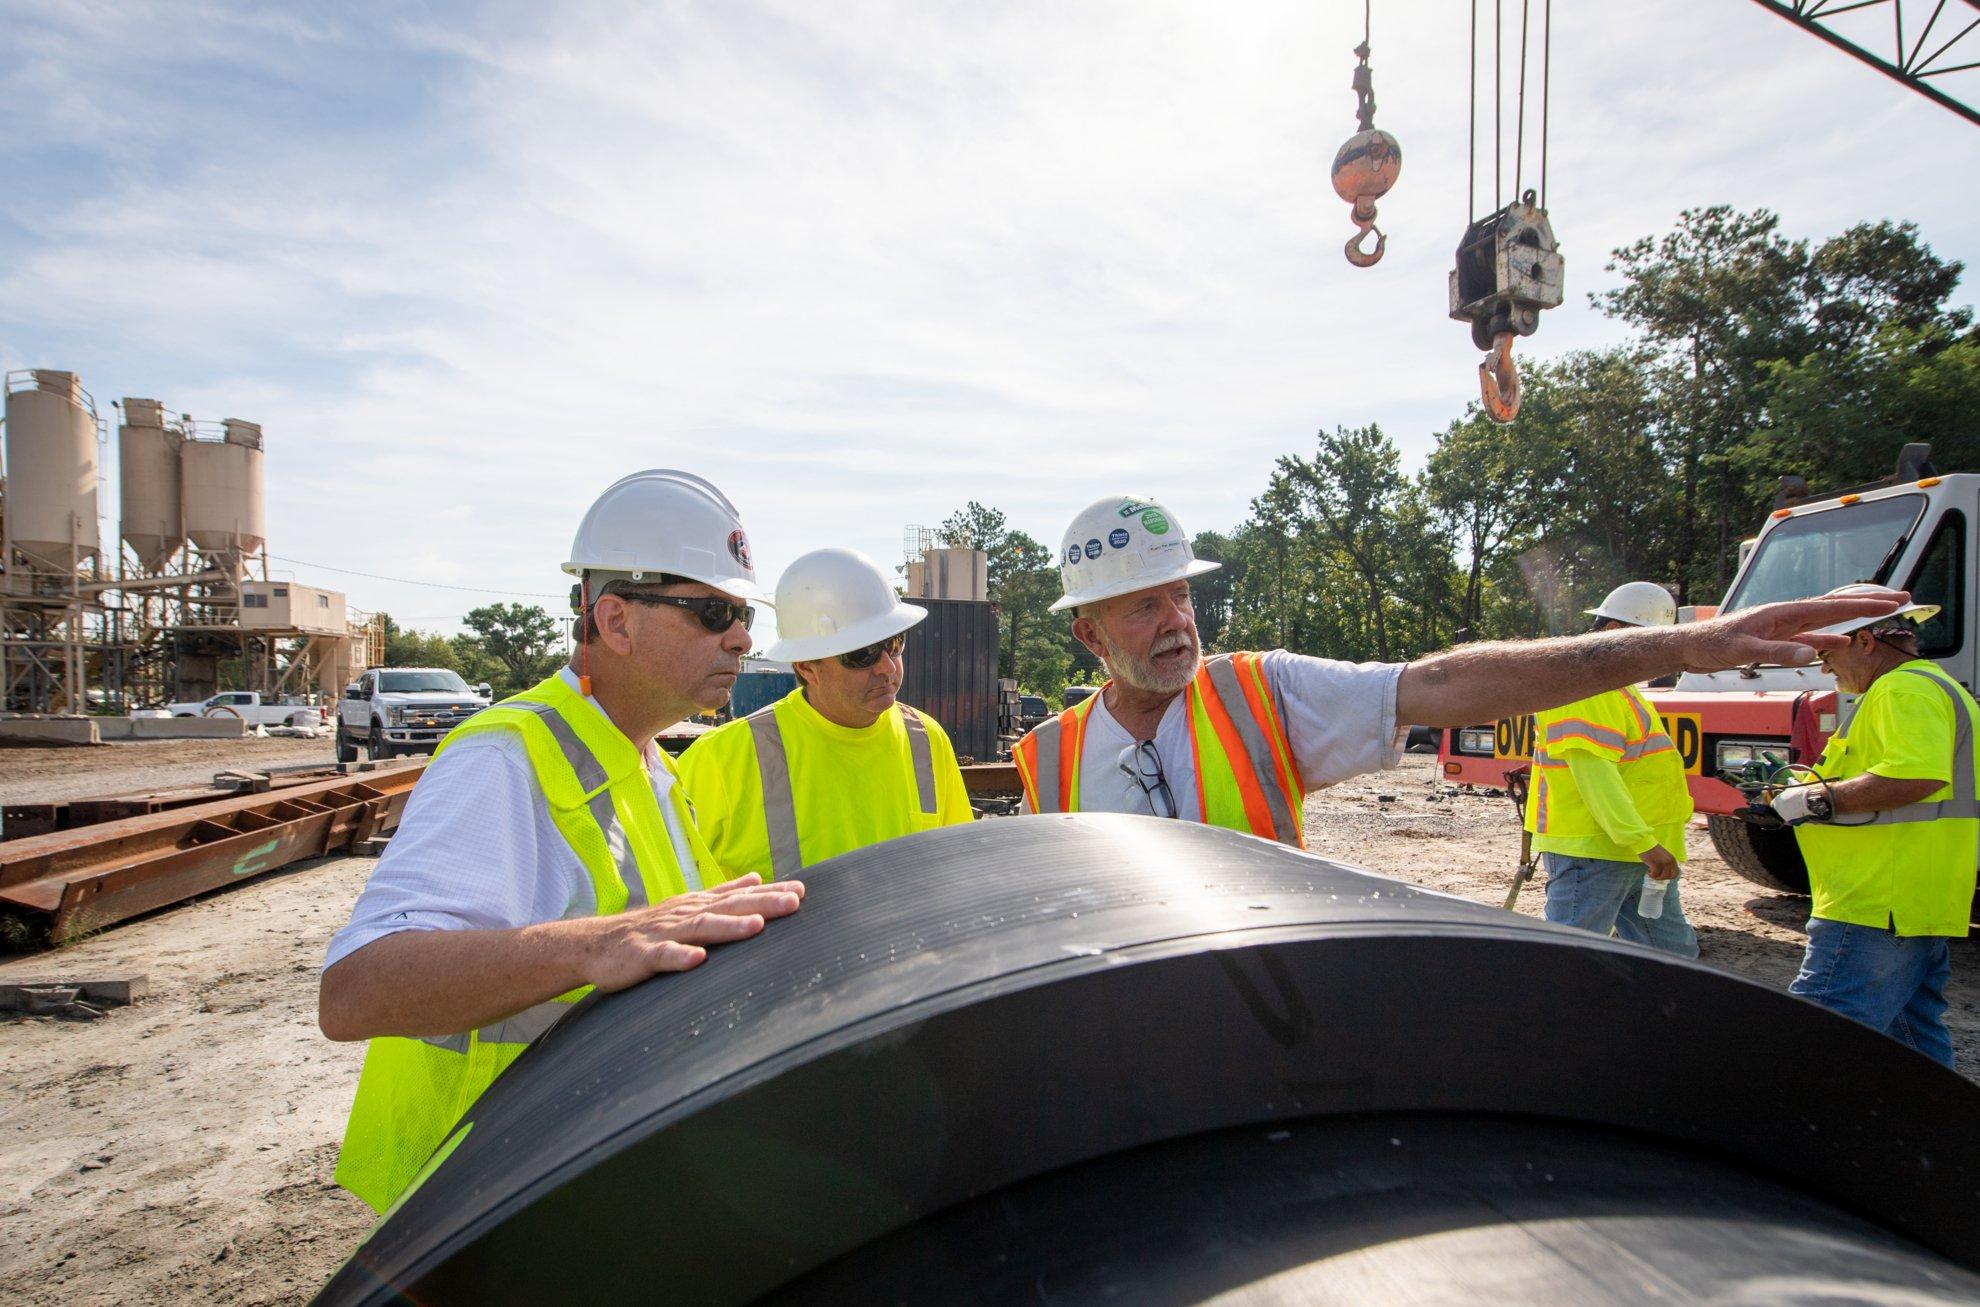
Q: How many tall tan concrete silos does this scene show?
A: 3